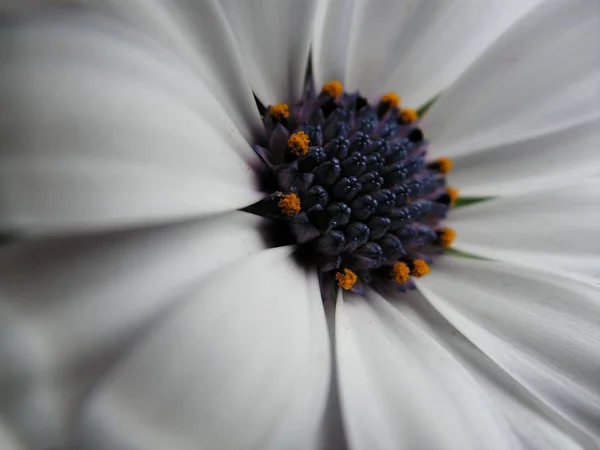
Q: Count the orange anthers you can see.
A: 12